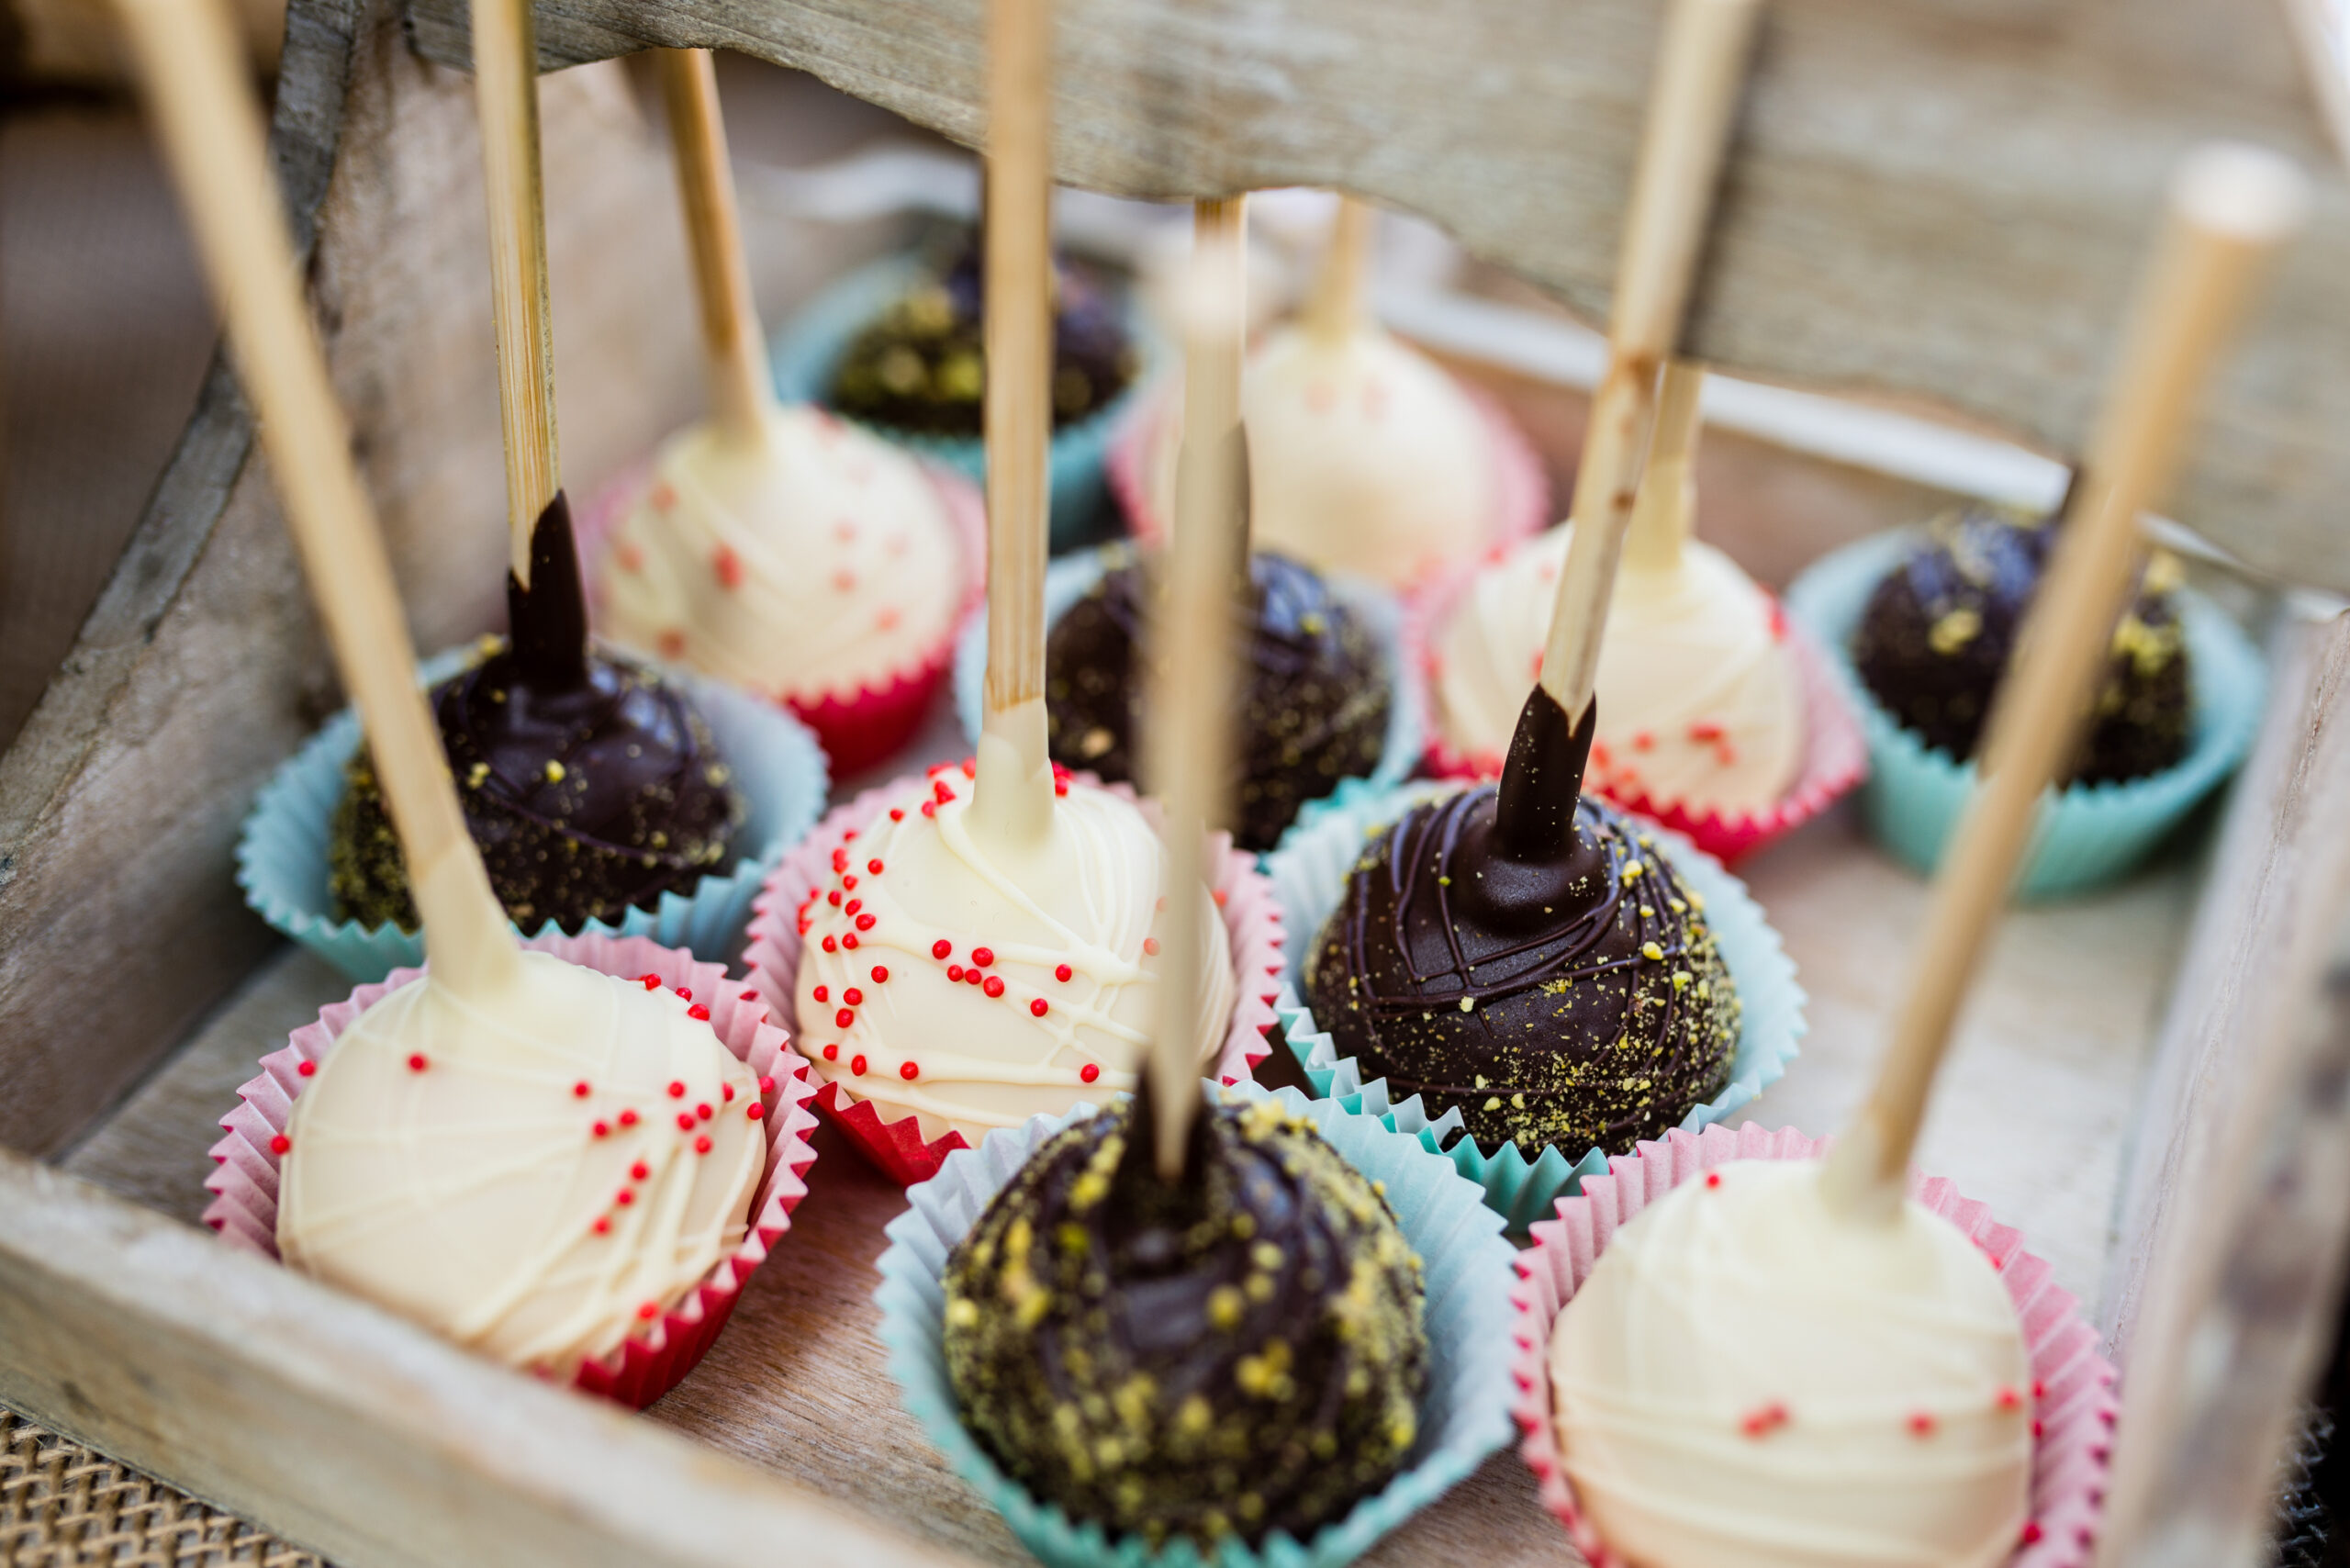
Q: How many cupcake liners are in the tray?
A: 12